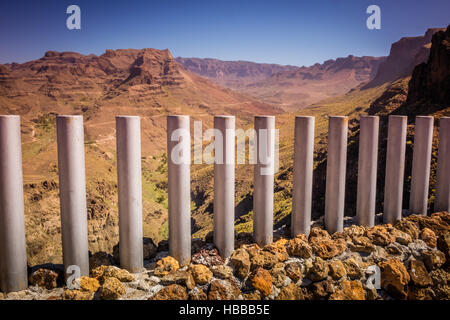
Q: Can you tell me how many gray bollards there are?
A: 12